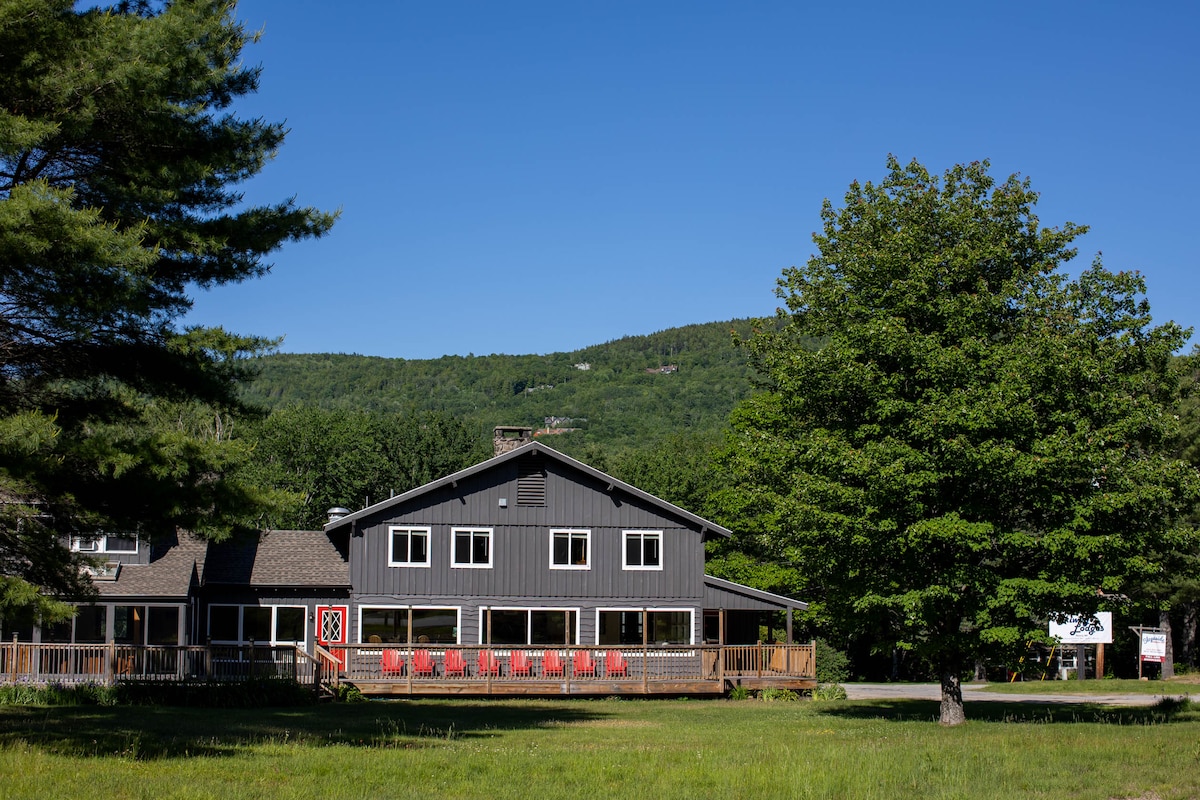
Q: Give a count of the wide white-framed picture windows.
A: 3